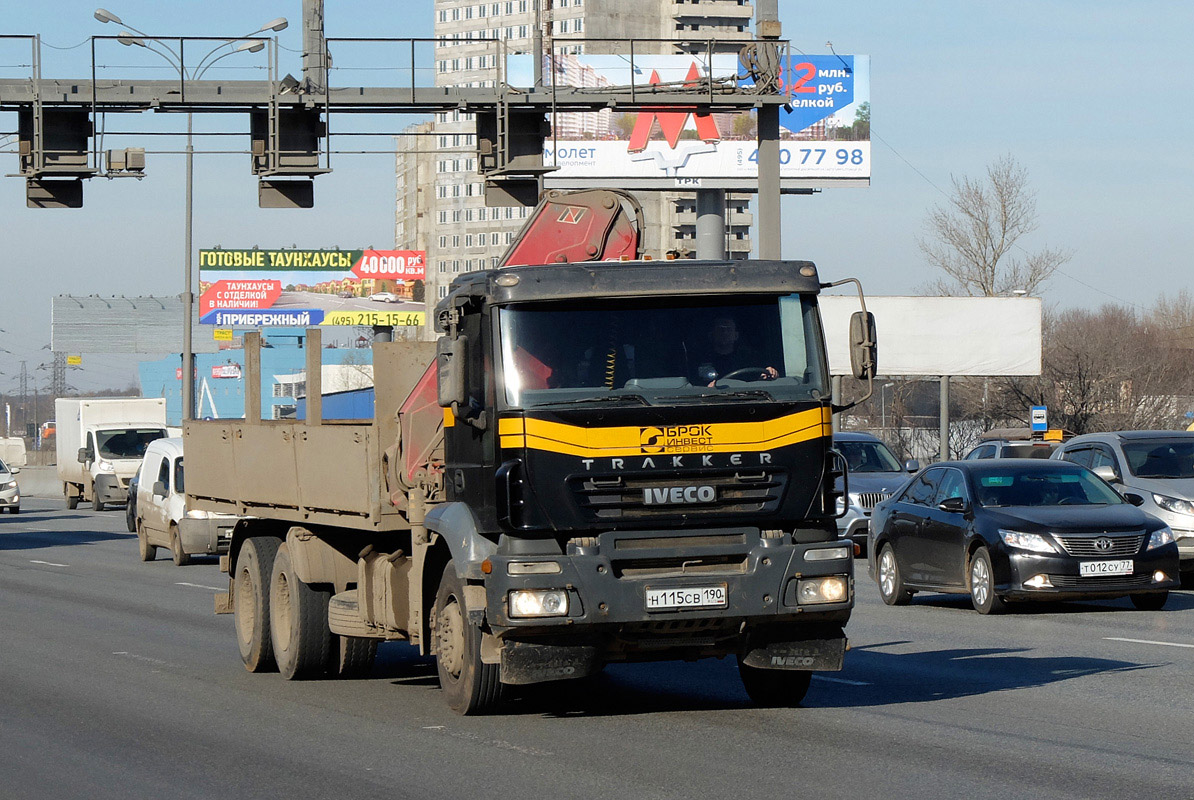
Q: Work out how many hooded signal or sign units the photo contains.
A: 3